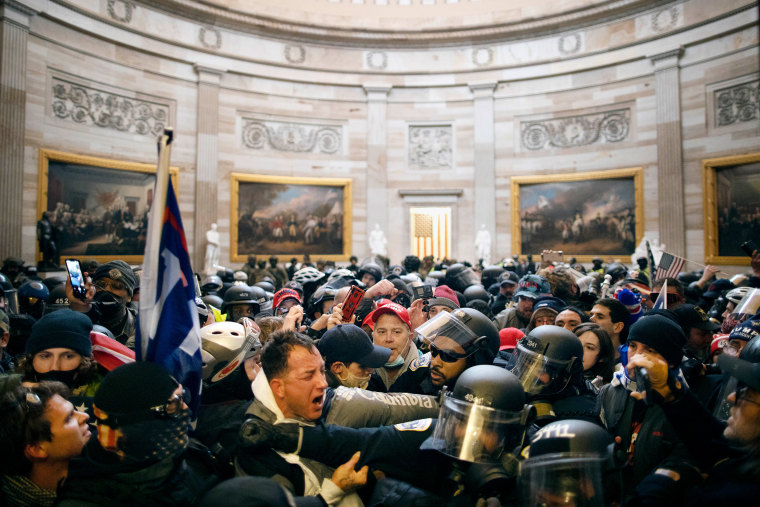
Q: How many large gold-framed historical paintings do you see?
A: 4